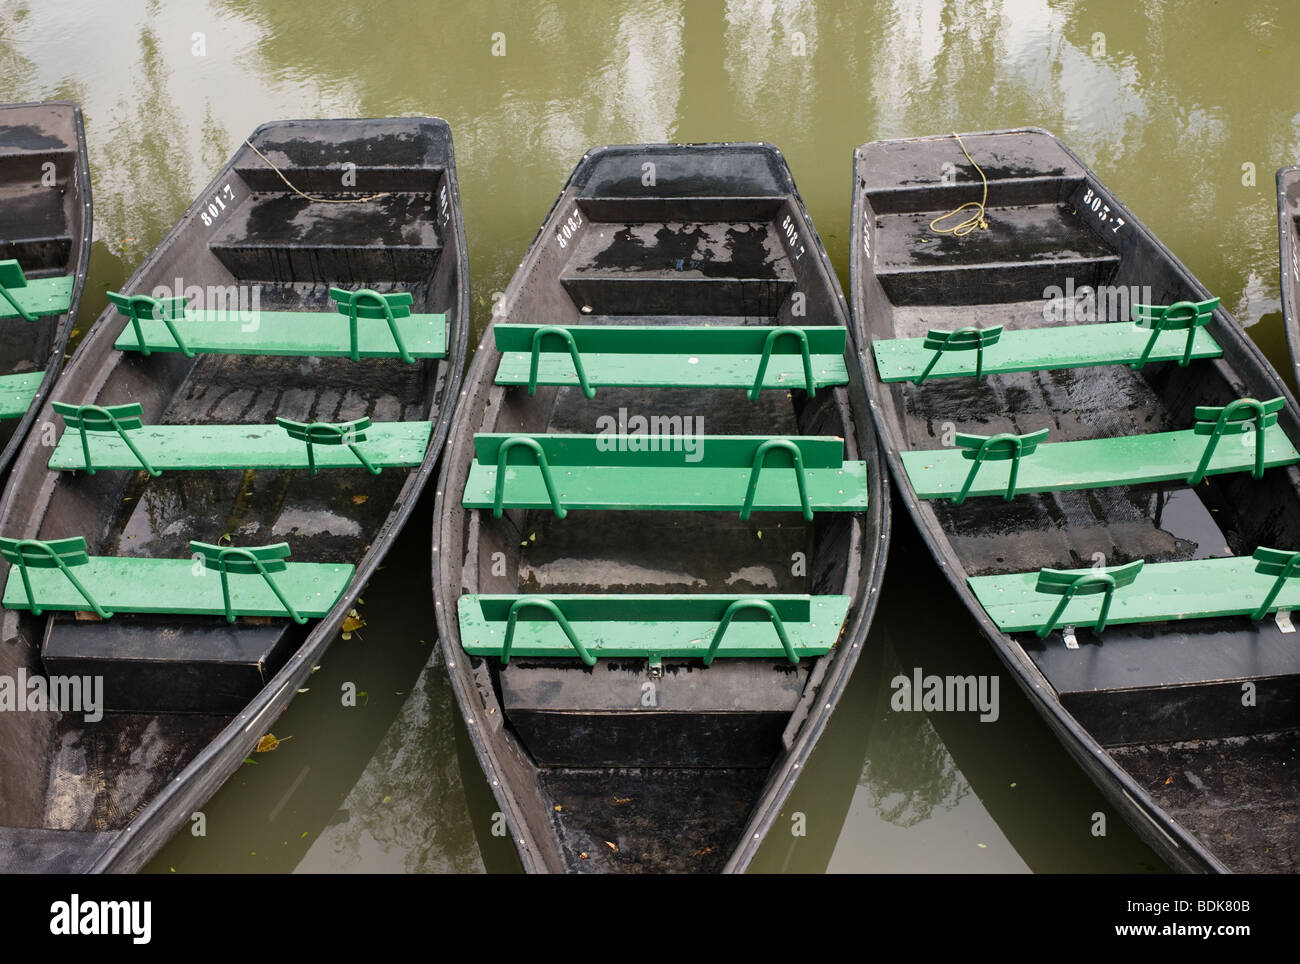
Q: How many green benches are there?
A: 11